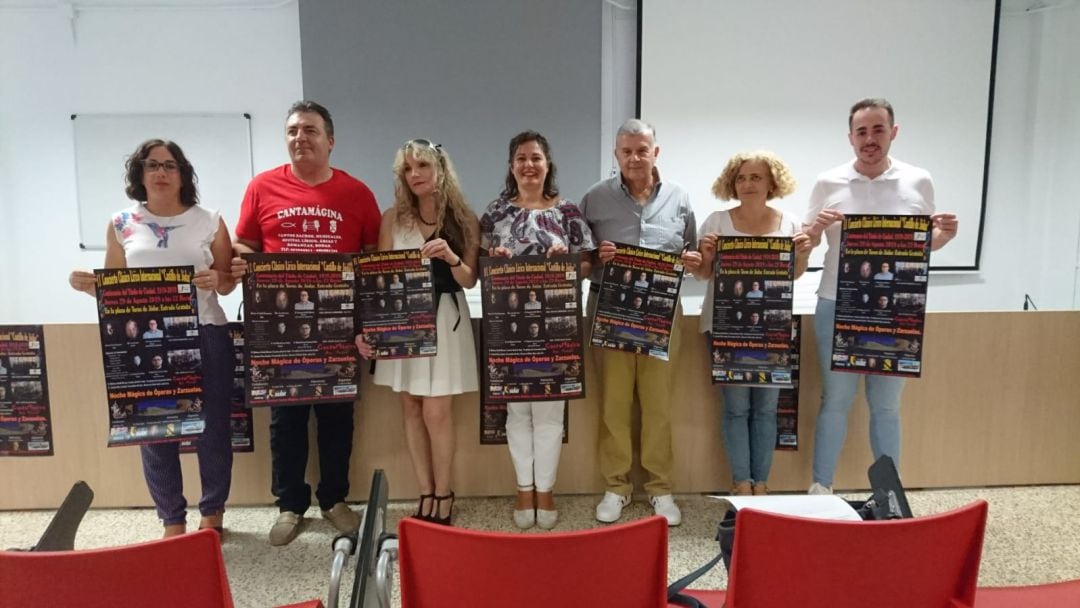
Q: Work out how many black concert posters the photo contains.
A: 11